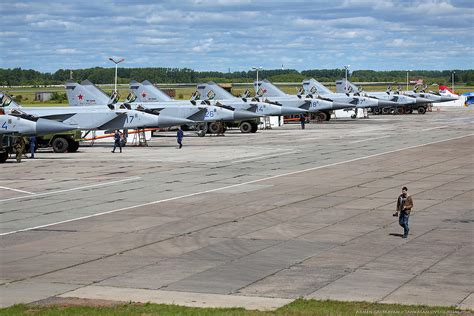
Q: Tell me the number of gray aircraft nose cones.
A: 8